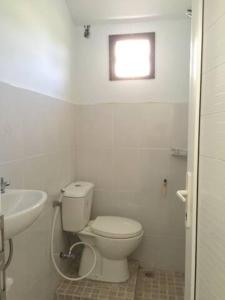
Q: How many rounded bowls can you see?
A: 2